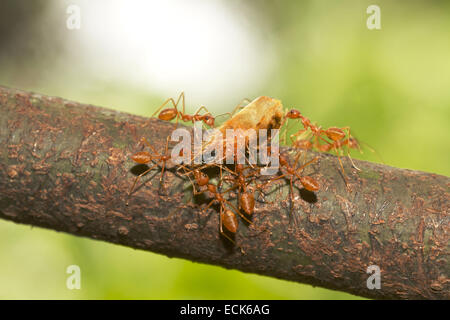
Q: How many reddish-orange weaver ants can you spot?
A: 7